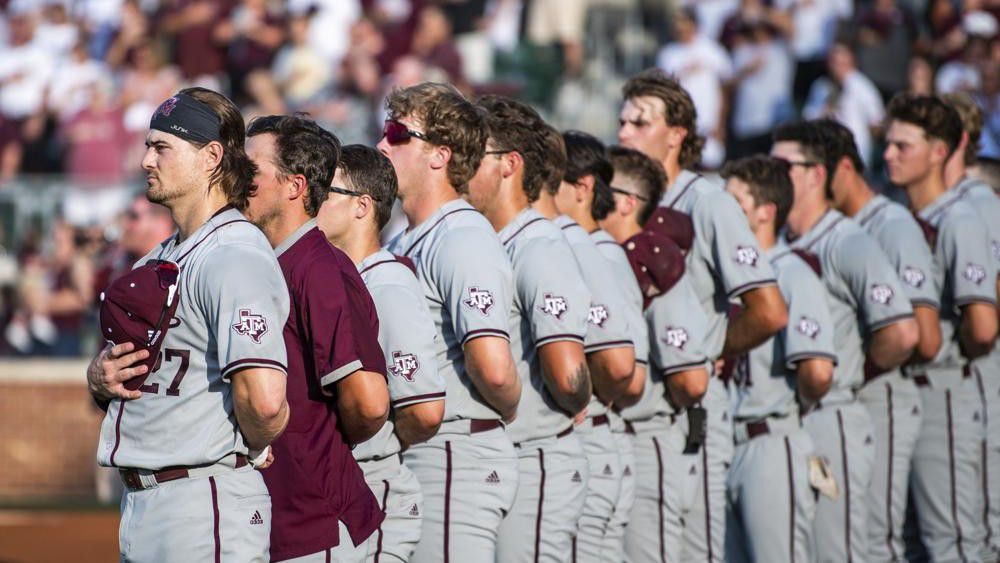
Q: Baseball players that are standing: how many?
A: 14